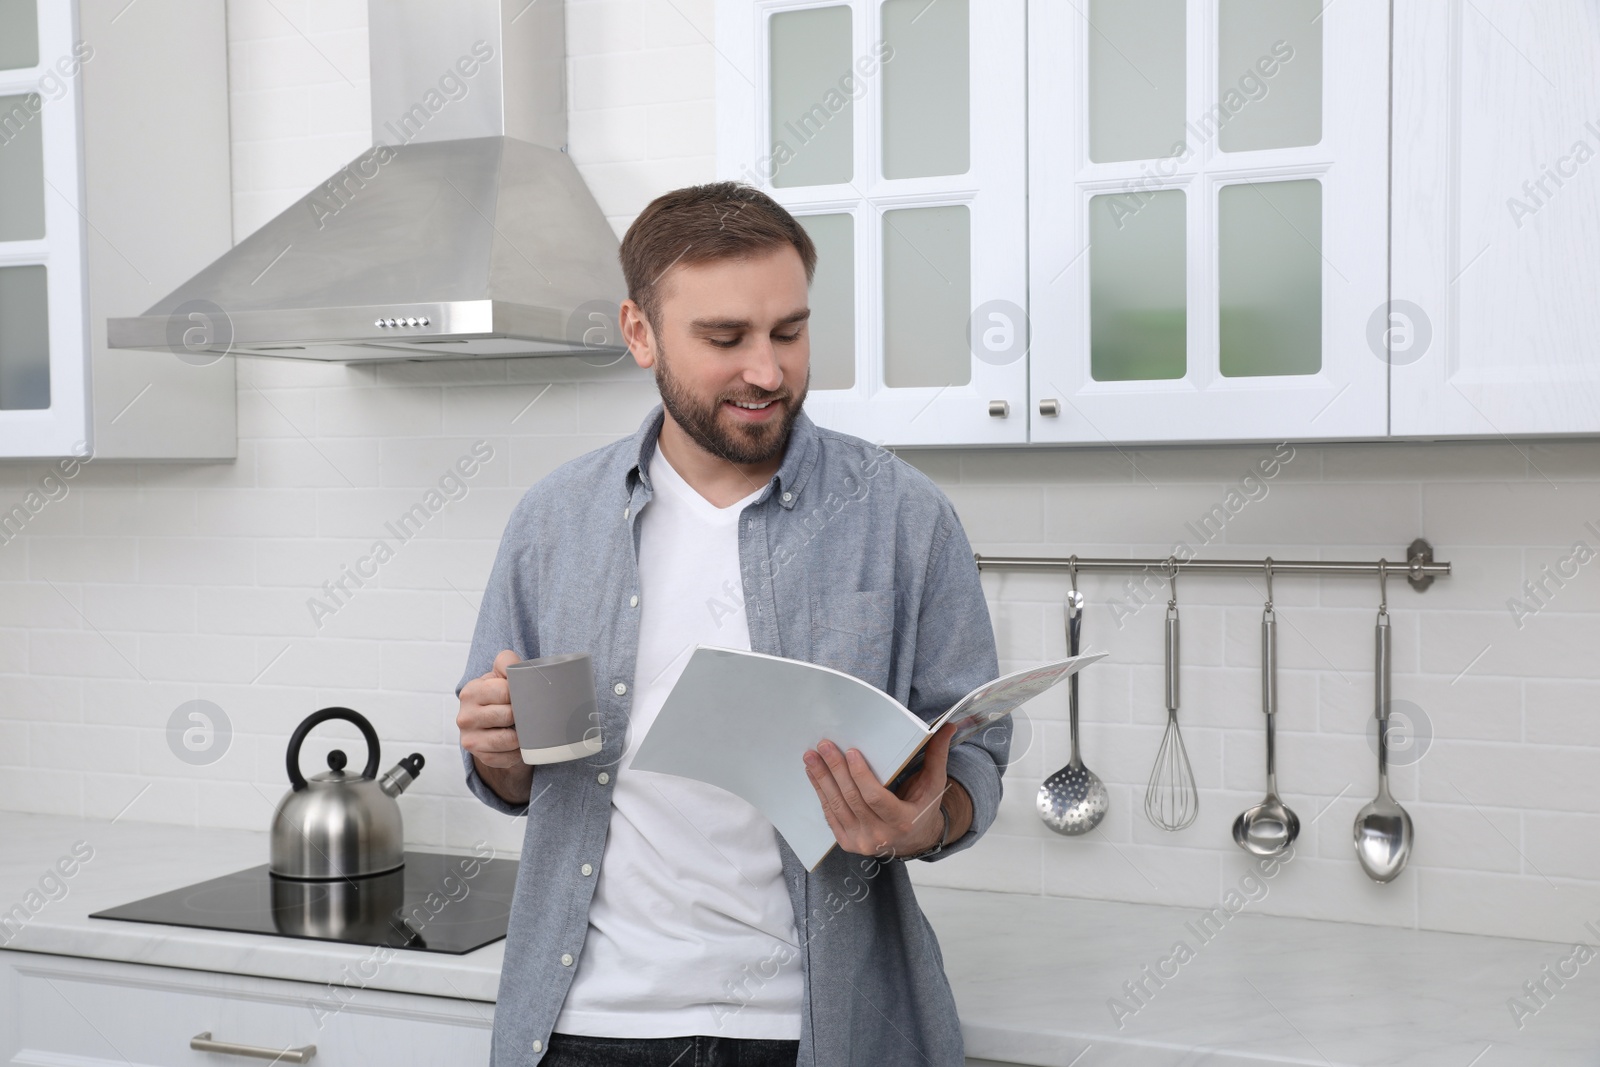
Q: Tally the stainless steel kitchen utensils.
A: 4